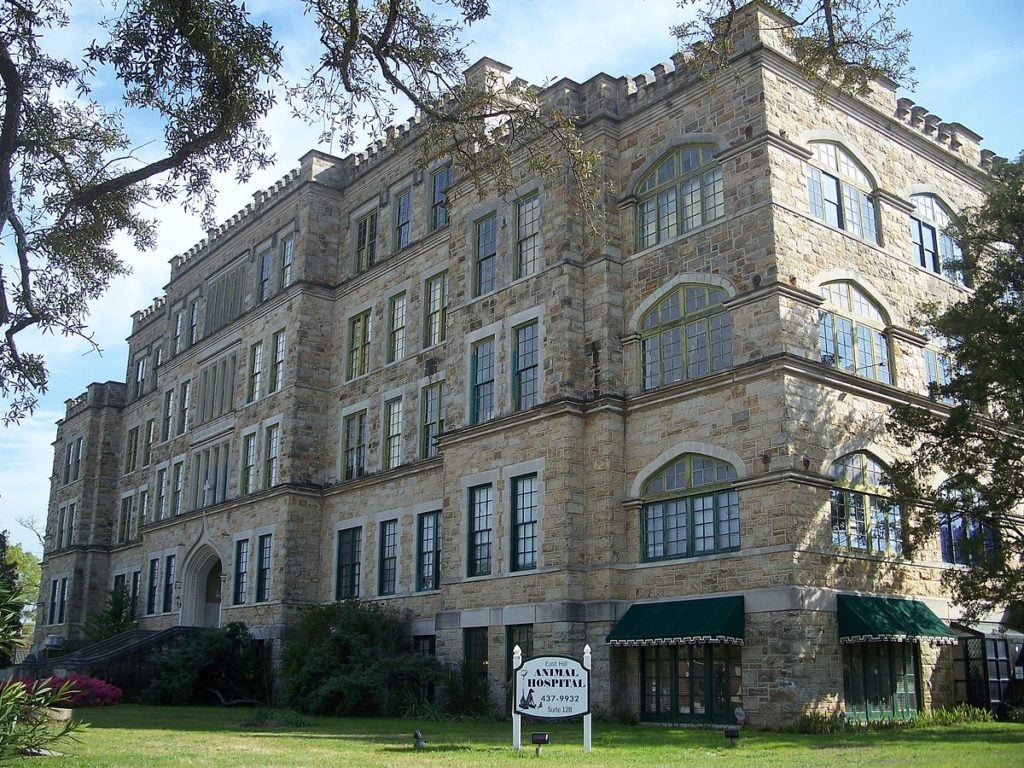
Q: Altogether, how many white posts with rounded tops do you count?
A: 2